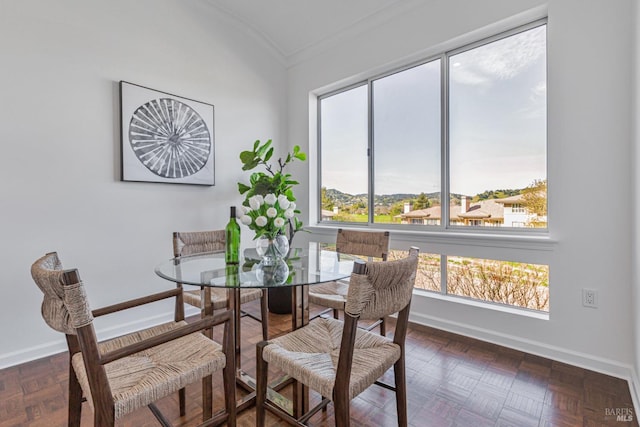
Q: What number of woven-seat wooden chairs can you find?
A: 4